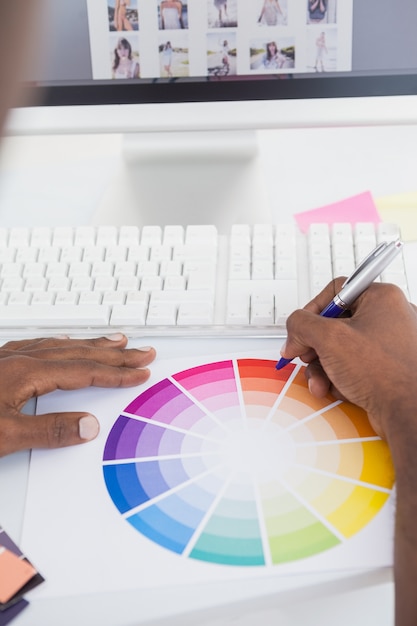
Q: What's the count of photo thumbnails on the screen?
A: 10